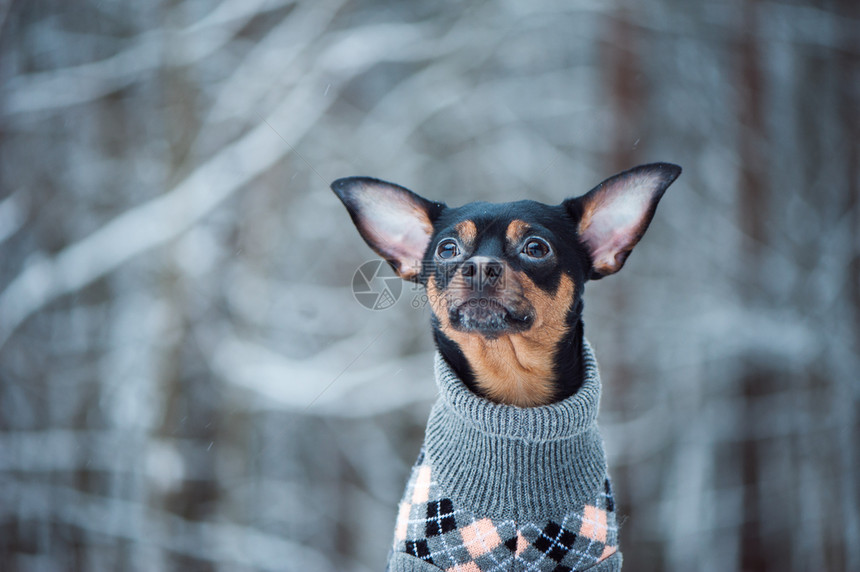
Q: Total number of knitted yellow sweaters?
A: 0